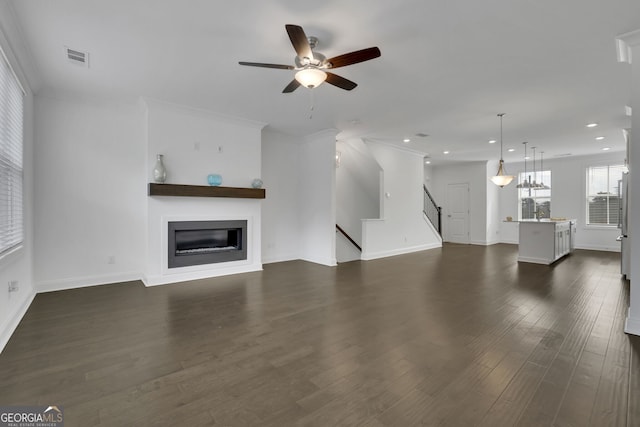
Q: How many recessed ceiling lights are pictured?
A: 9